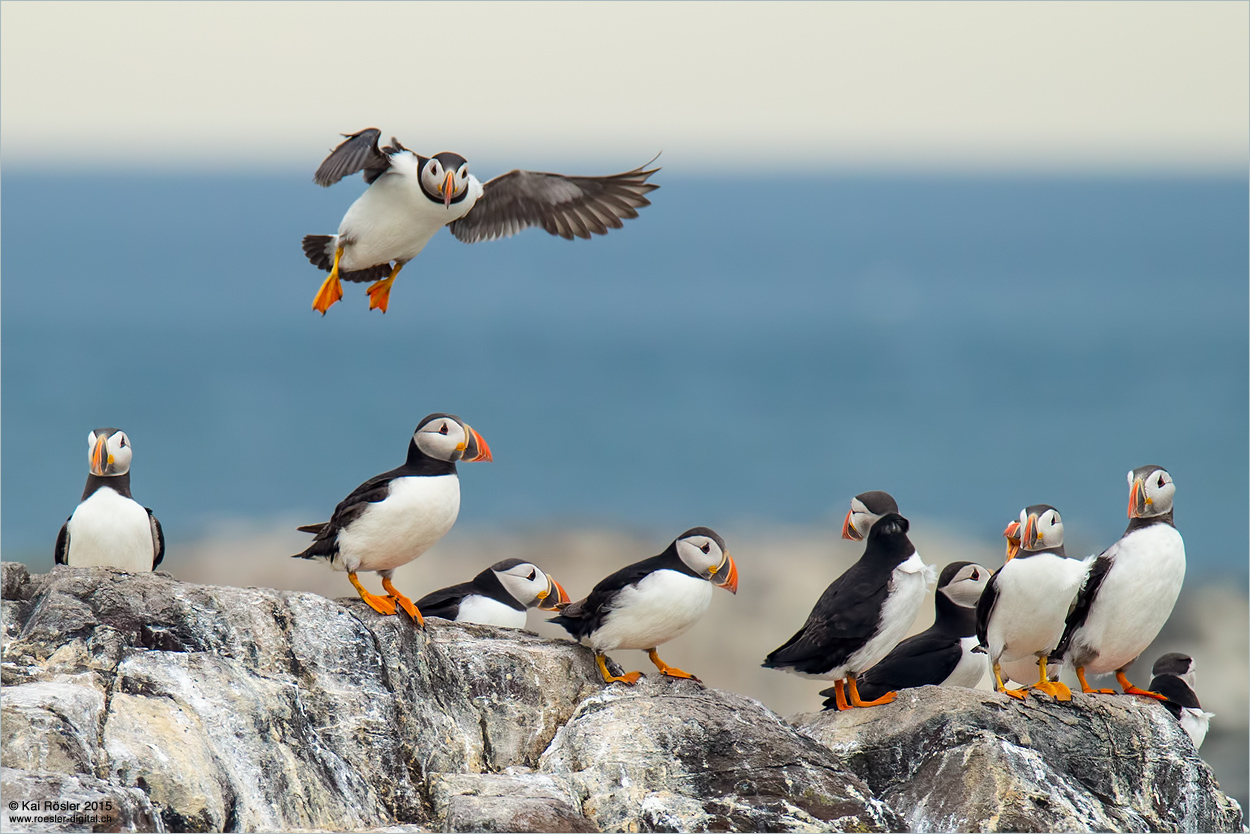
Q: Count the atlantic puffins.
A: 11